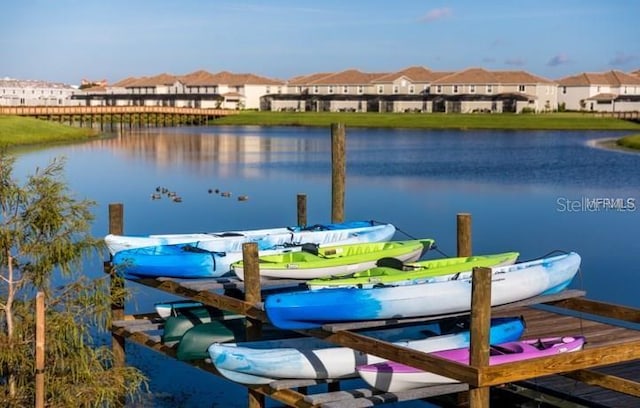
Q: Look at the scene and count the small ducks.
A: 9